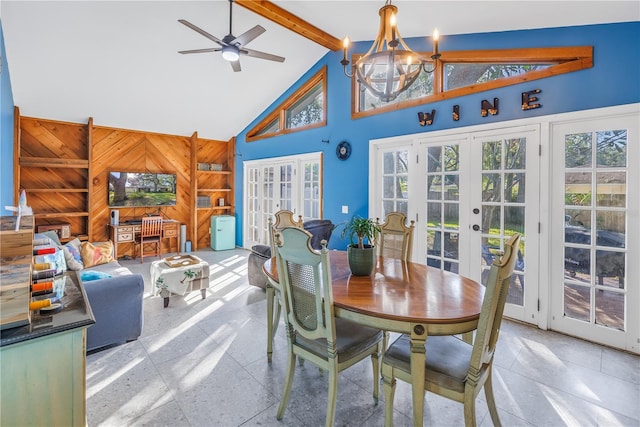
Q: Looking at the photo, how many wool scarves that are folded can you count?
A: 0